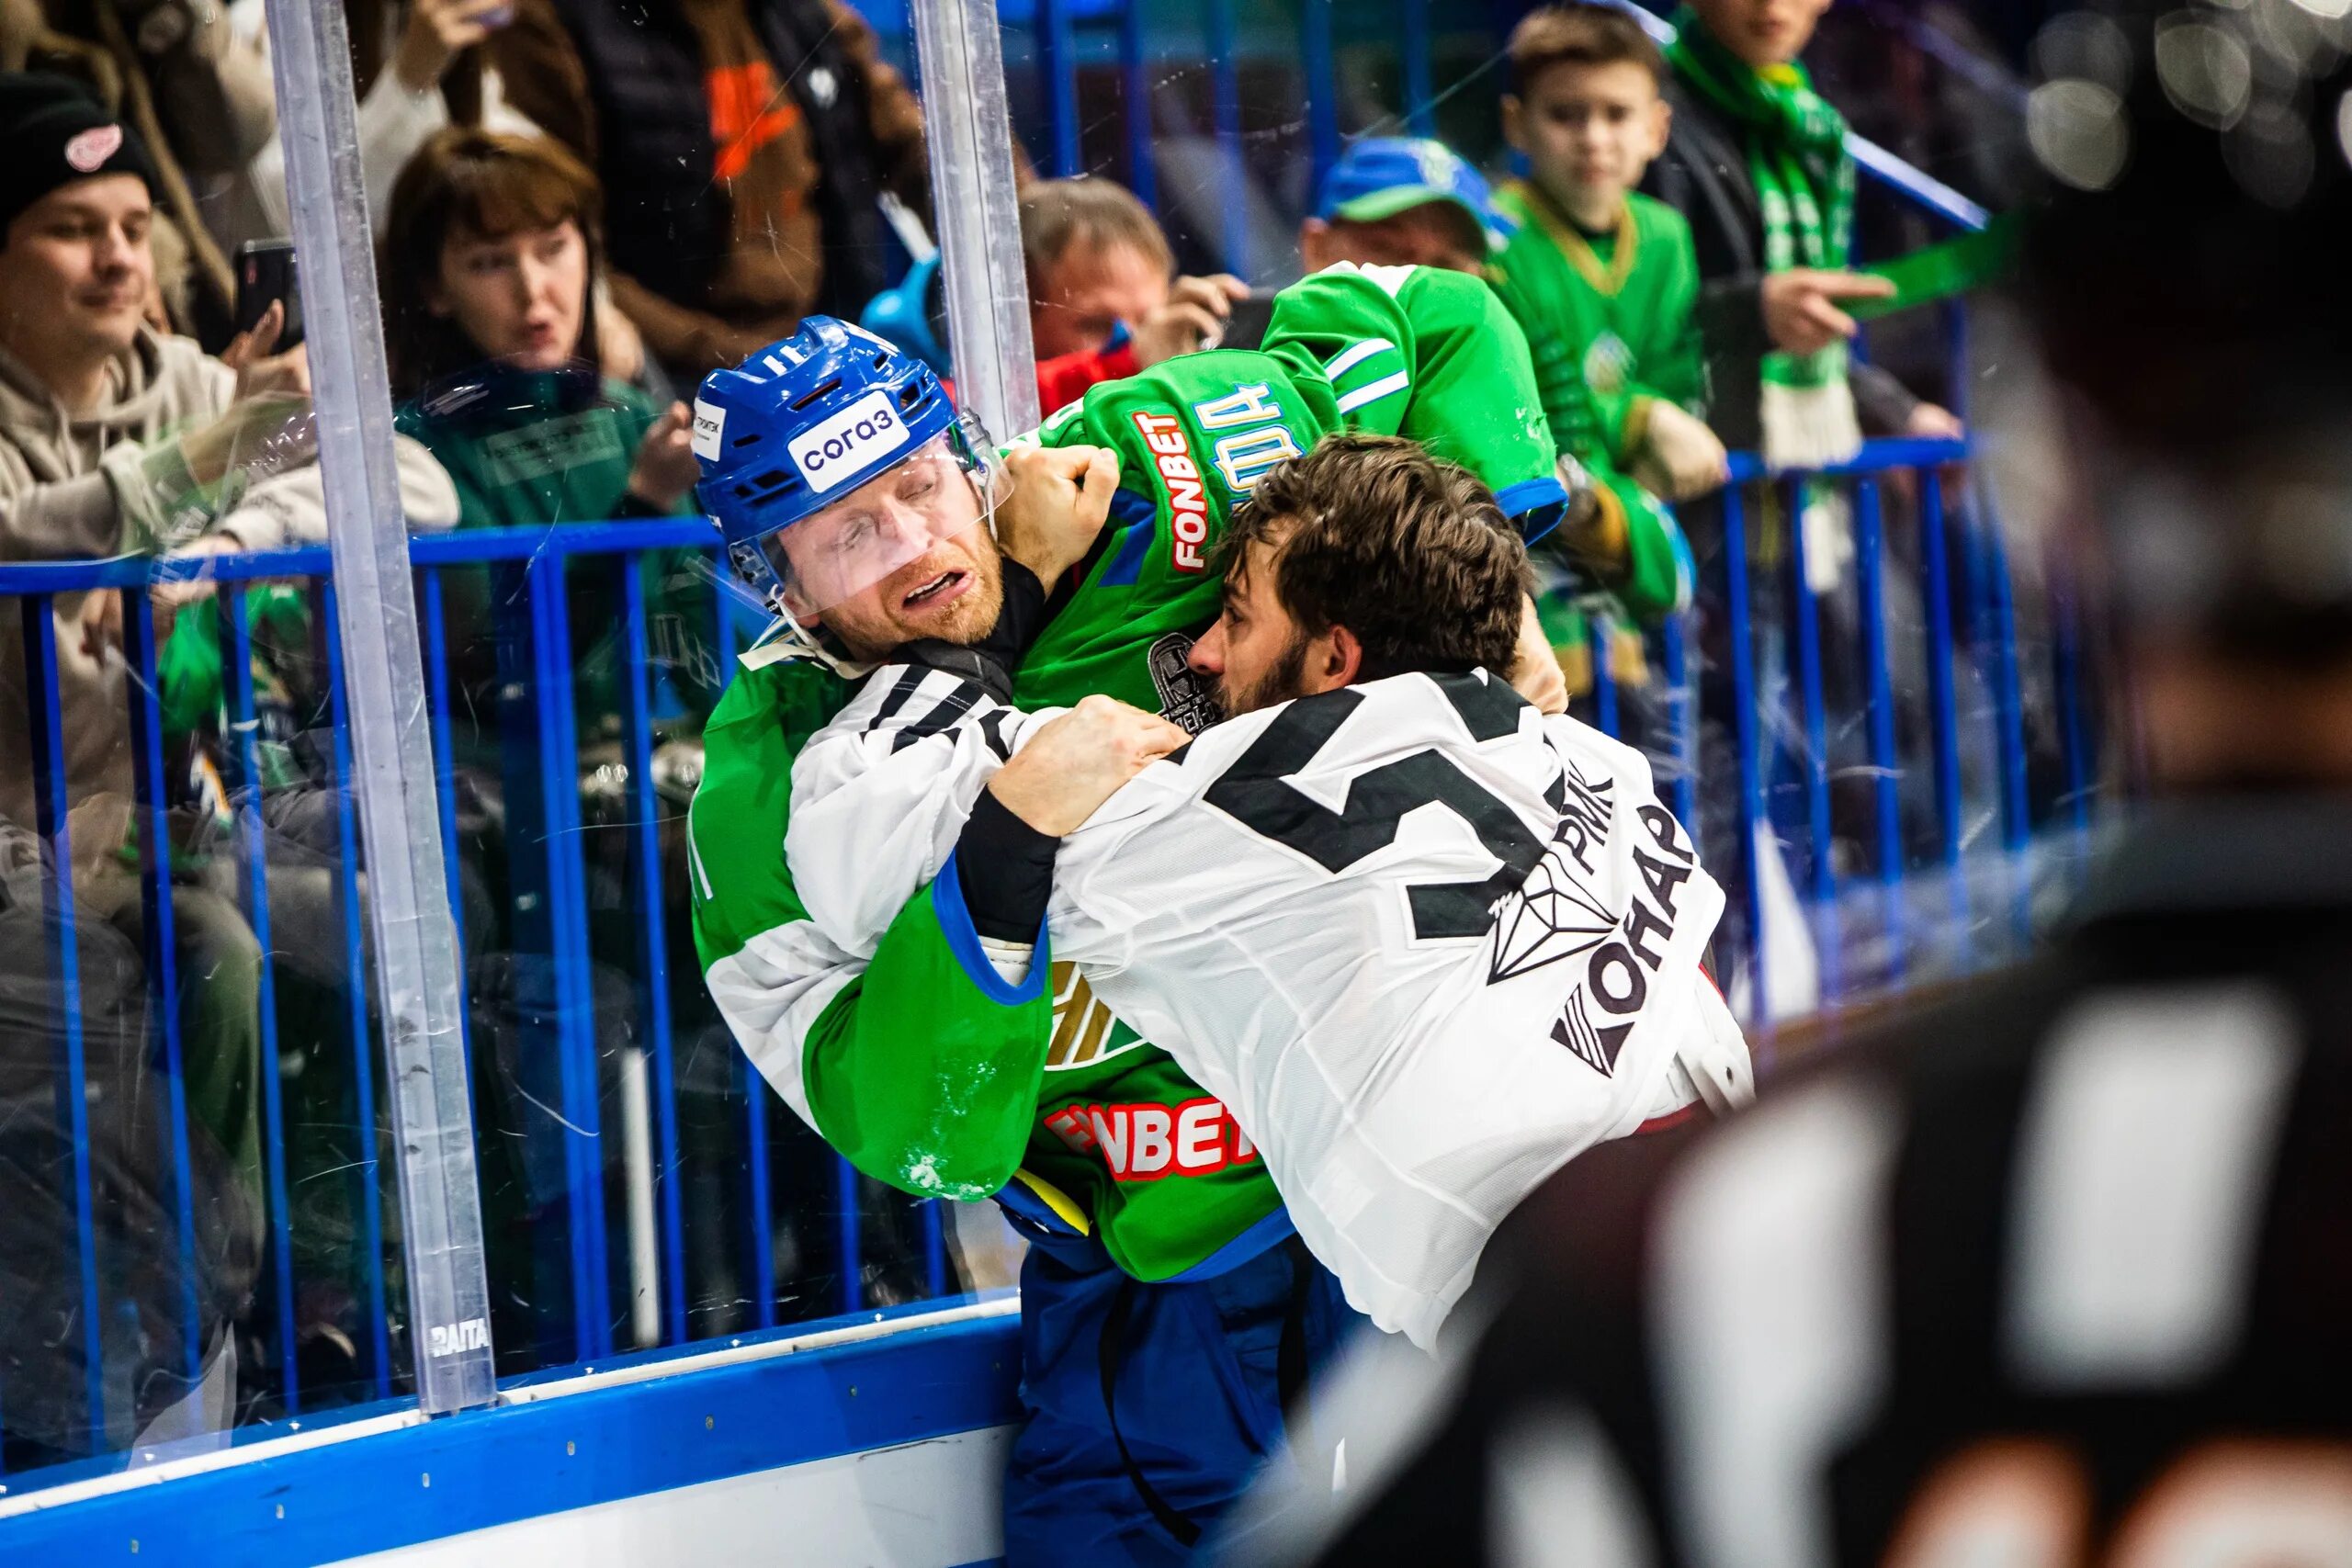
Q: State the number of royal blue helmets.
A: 1